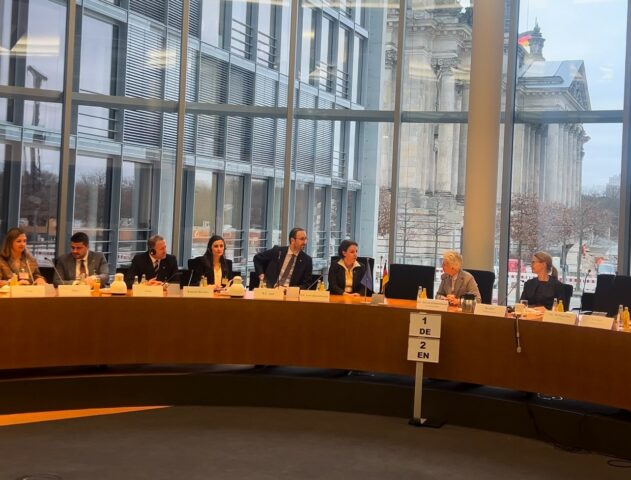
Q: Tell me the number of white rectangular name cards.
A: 10